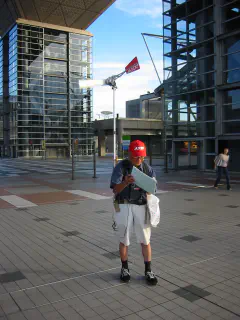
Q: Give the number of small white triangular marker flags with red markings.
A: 0